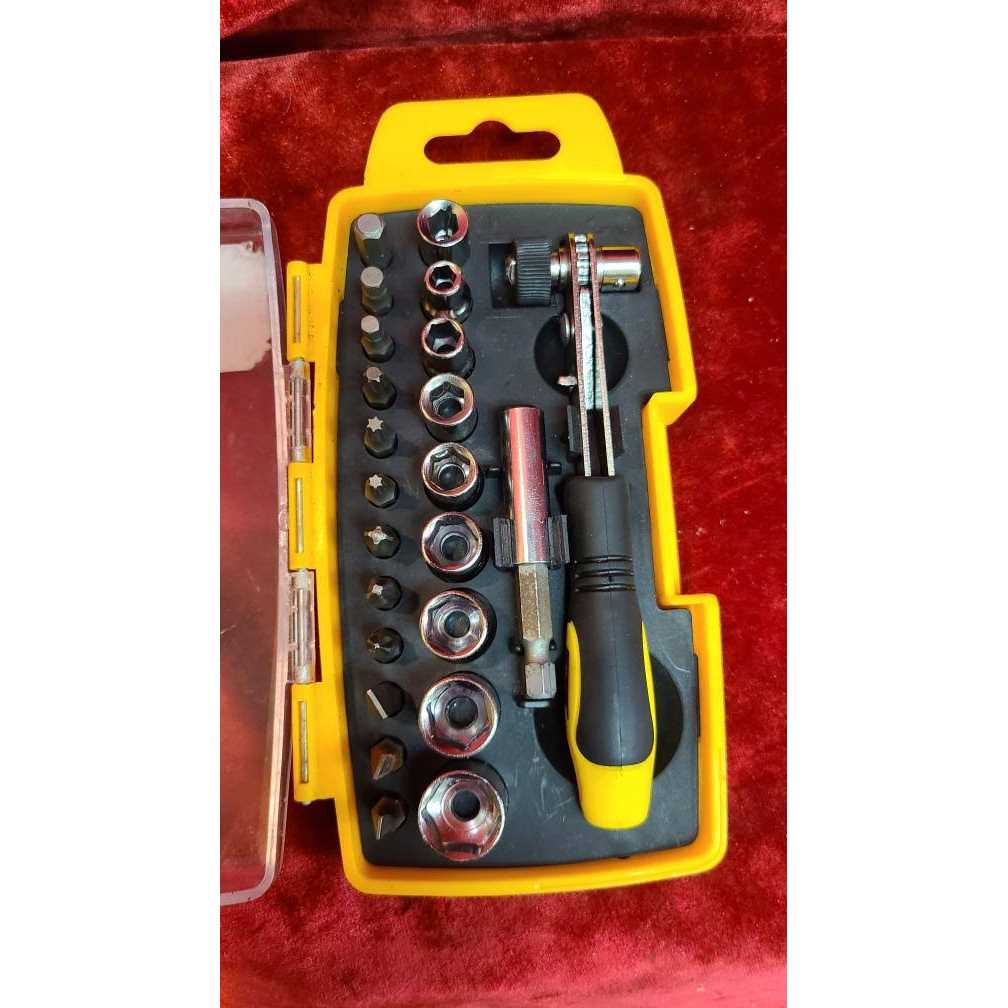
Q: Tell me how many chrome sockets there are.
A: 9